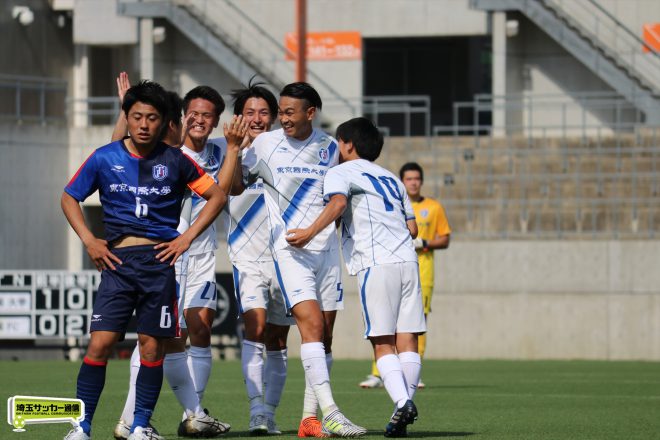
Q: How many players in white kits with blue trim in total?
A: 5